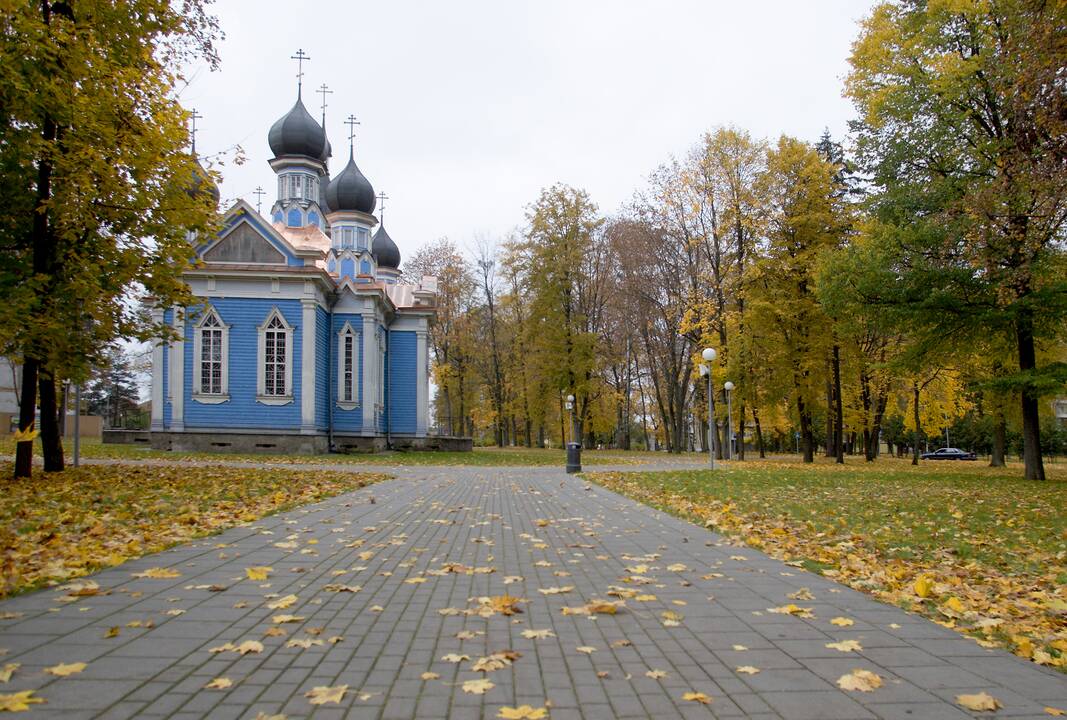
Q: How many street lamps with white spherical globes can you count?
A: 3